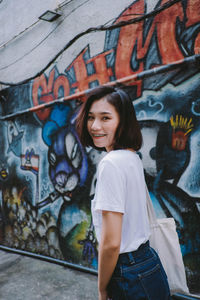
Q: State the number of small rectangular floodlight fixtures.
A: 1